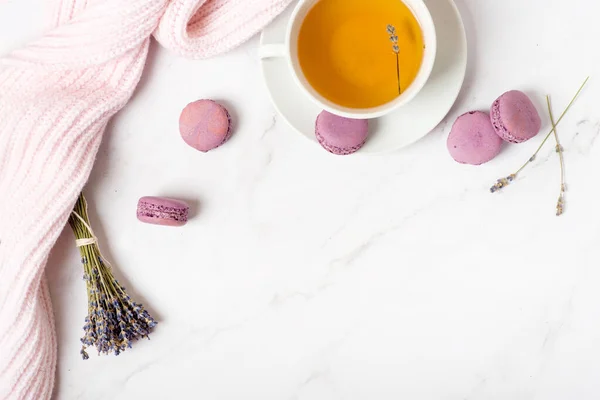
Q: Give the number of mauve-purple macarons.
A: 5